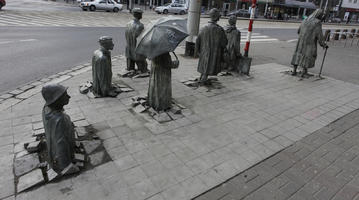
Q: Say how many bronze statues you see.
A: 7